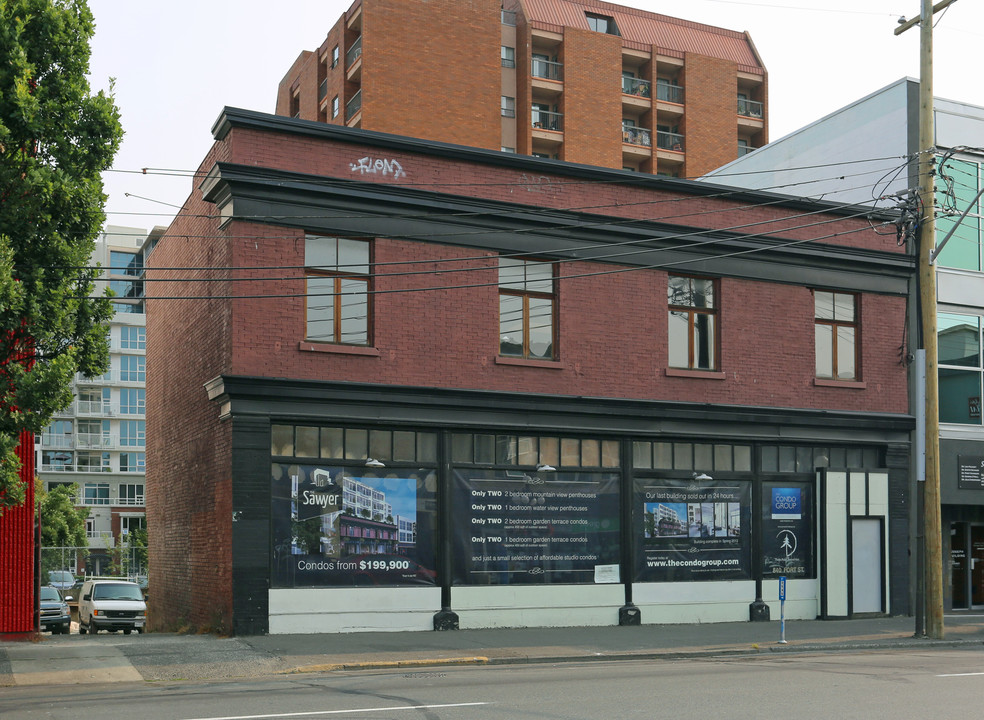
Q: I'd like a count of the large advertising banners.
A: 4